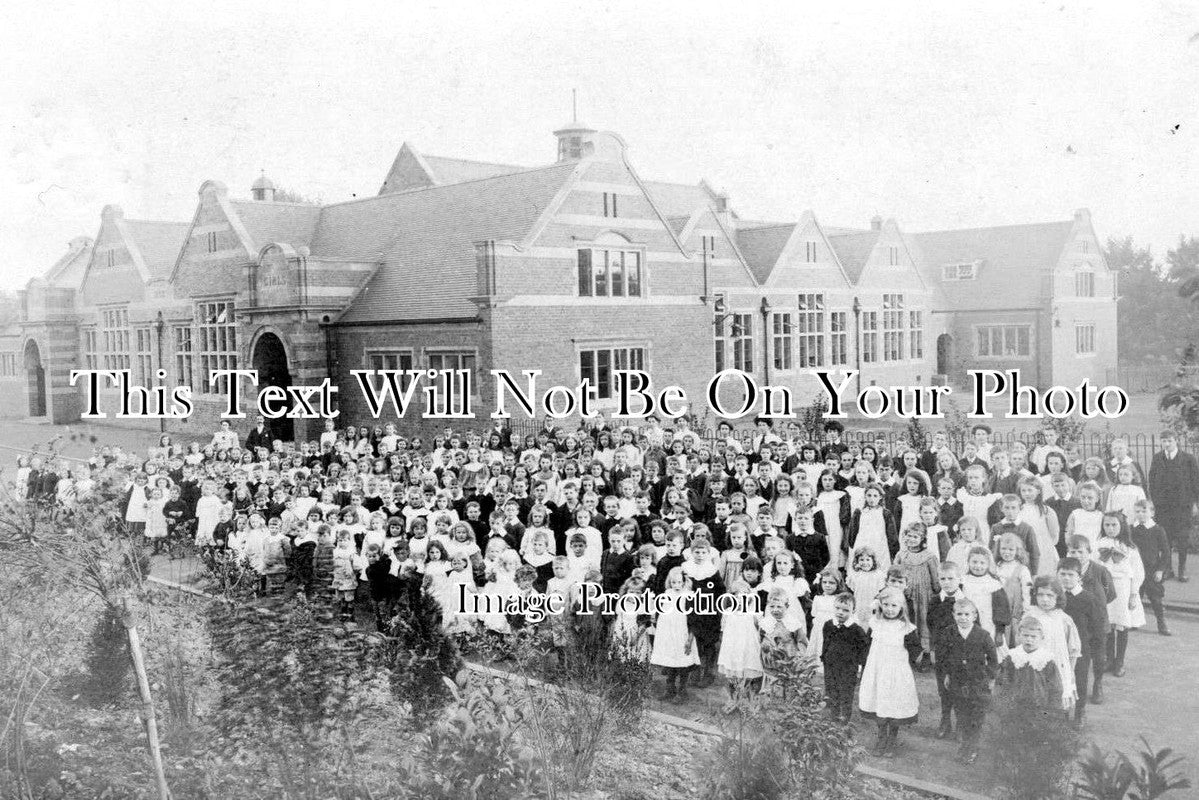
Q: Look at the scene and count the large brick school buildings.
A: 1